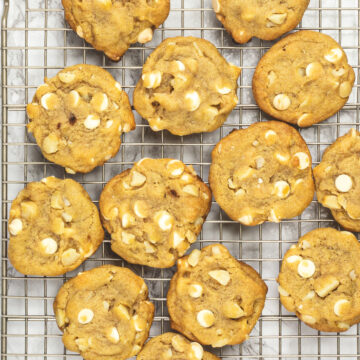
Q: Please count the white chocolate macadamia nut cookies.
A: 13